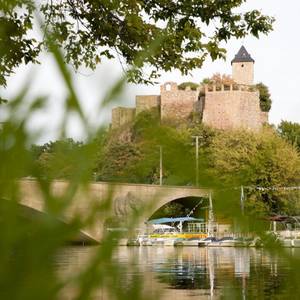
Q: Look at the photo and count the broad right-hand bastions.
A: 1